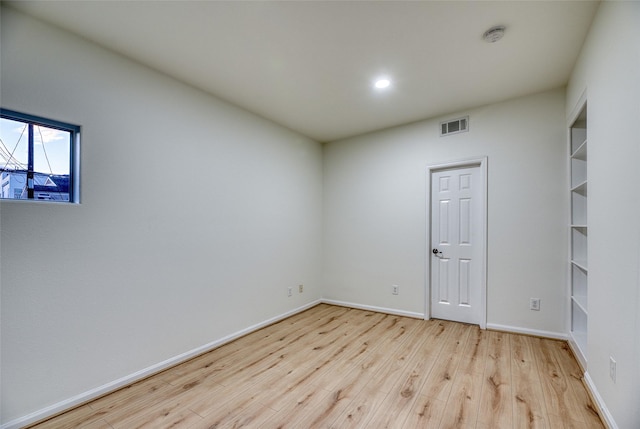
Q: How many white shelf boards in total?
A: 5